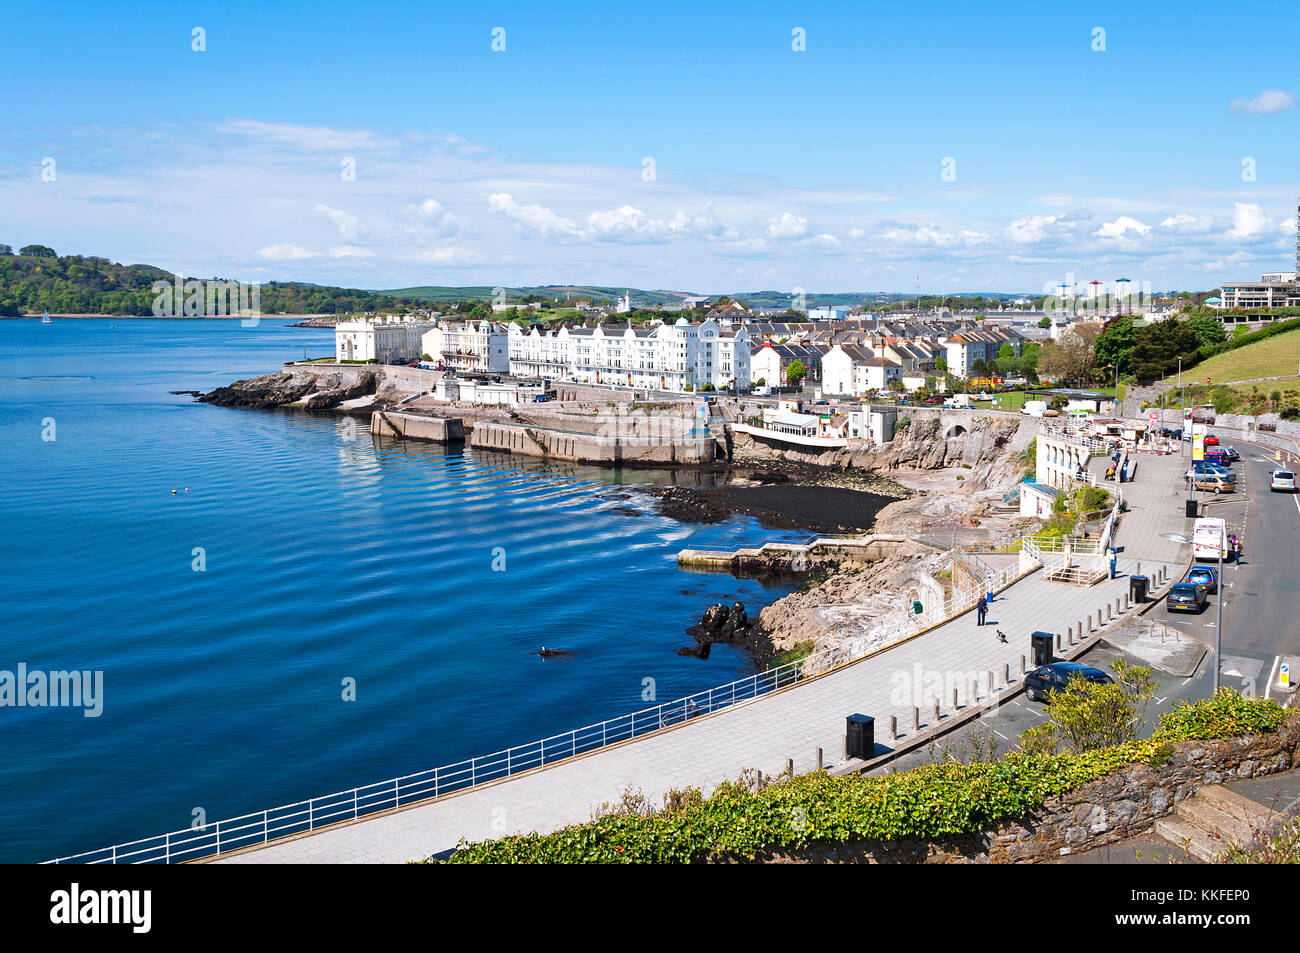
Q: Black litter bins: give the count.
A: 4